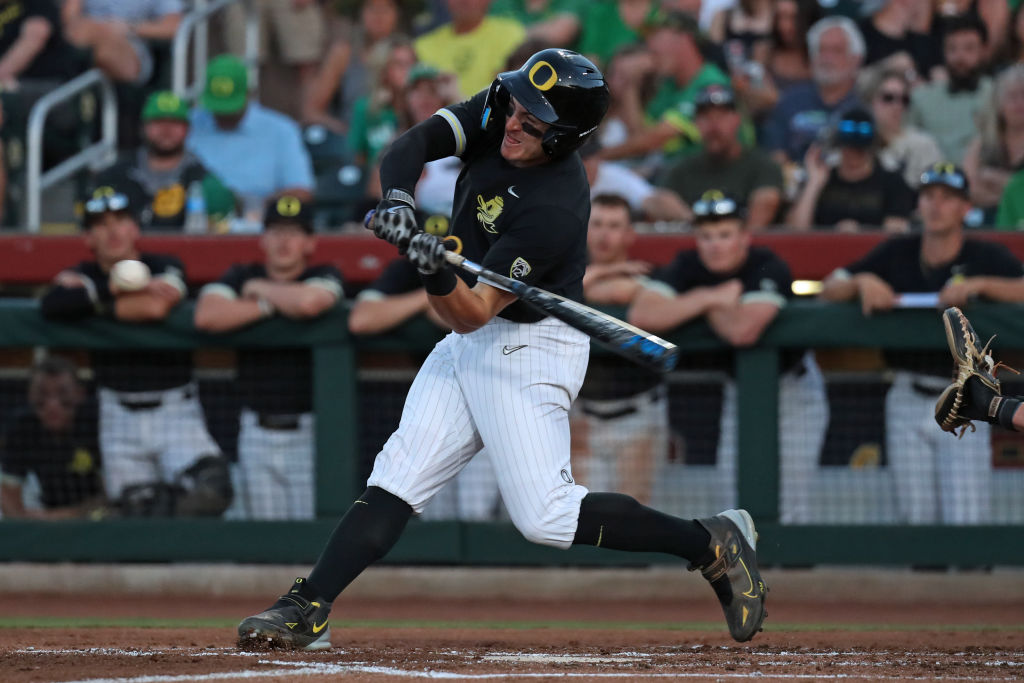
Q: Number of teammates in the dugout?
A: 7